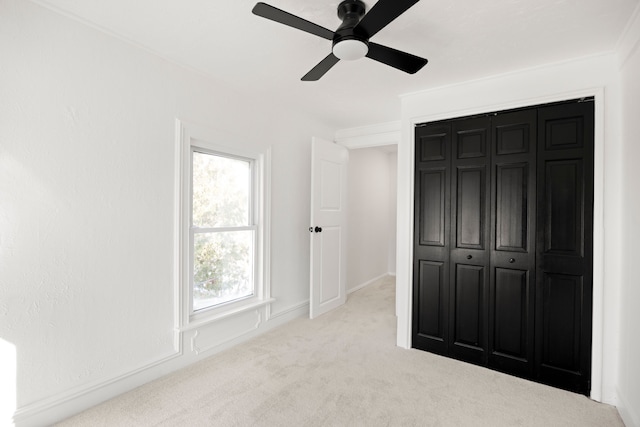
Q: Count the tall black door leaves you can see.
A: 4